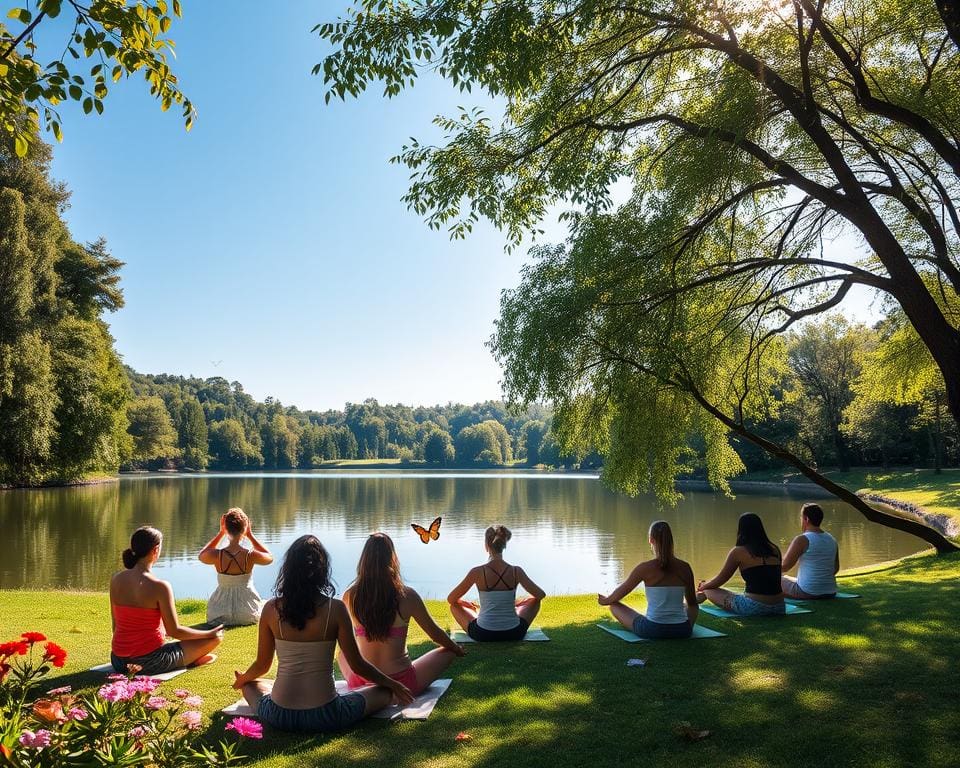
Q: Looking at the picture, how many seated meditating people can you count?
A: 8